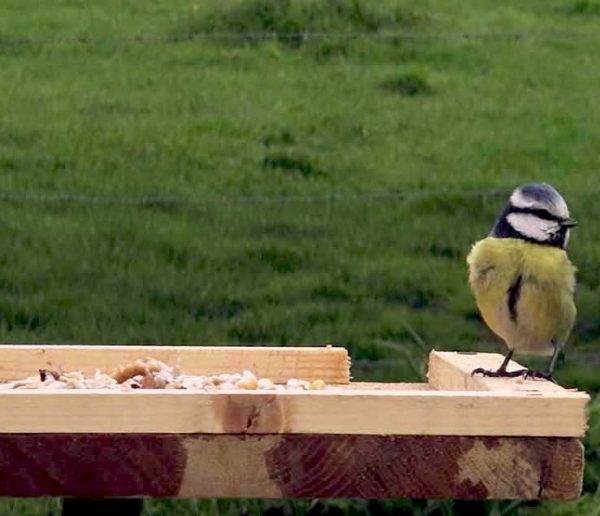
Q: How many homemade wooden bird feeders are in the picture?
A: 1